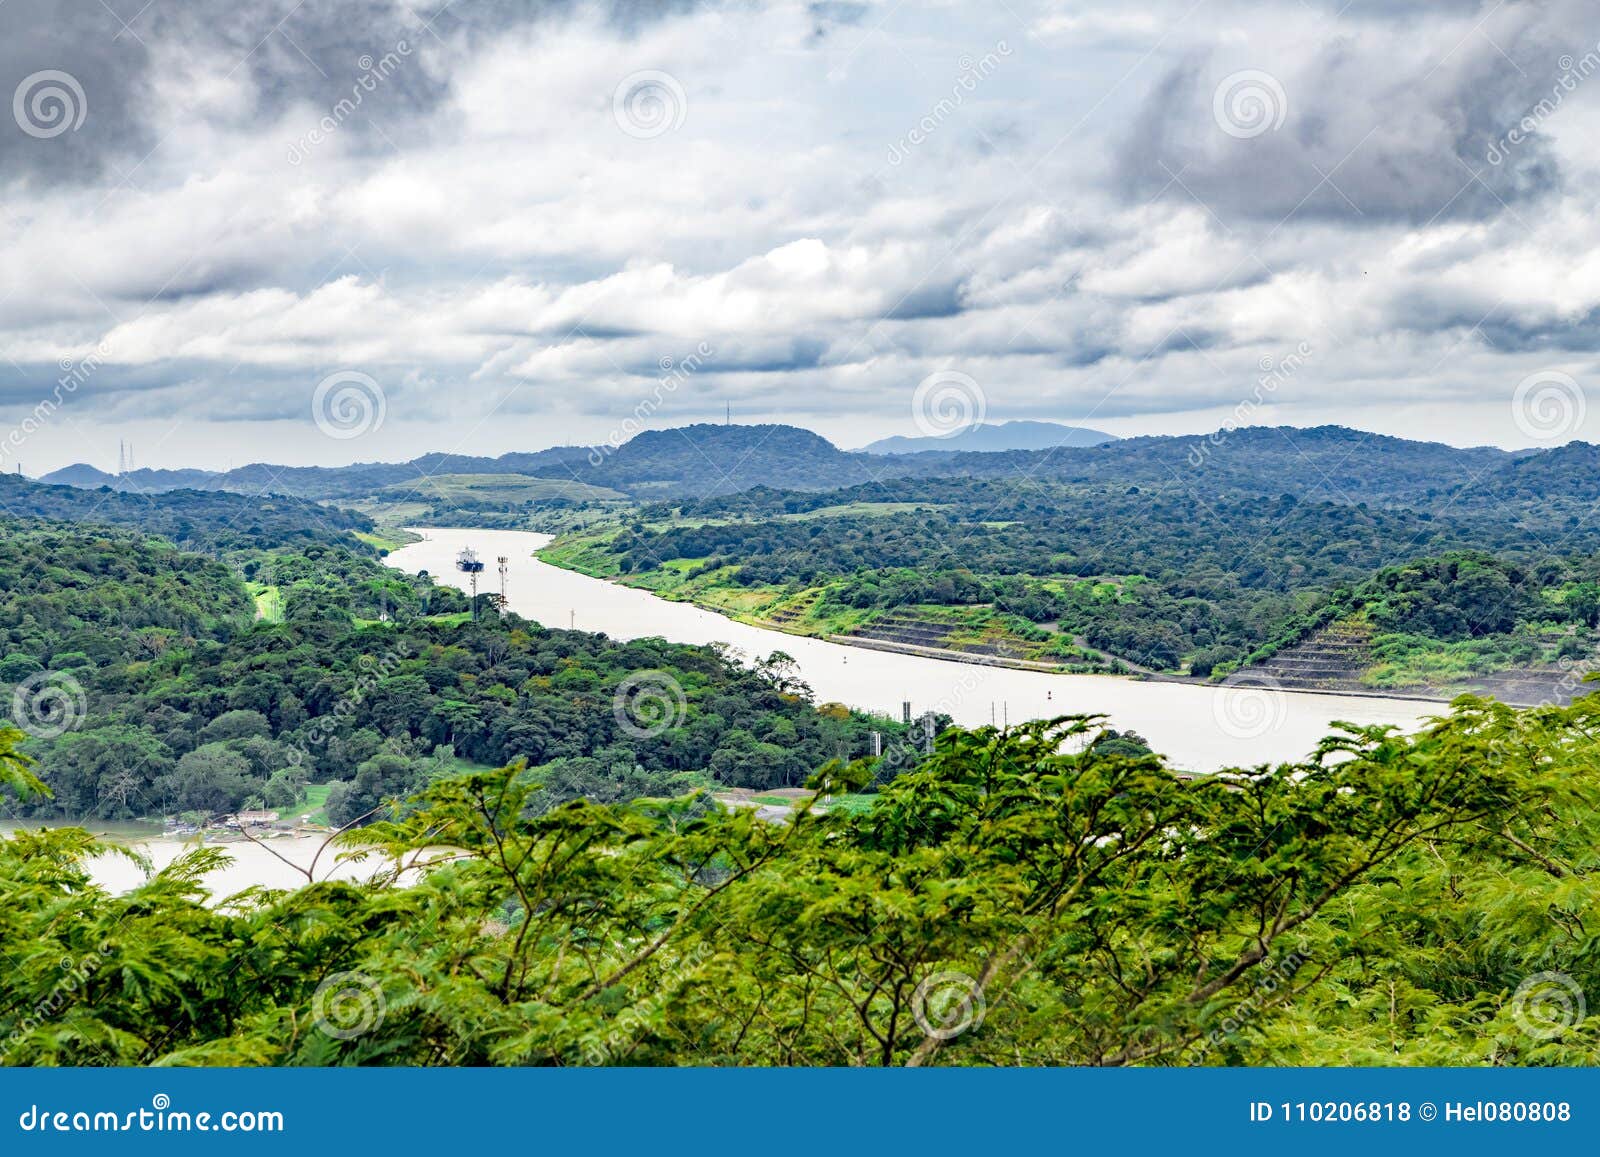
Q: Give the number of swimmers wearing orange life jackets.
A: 0